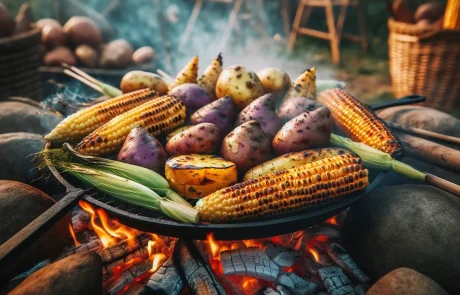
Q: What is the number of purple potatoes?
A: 8